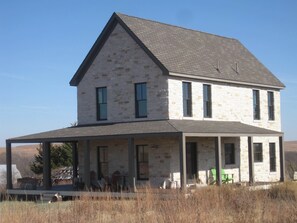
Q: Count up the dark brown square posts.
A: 9